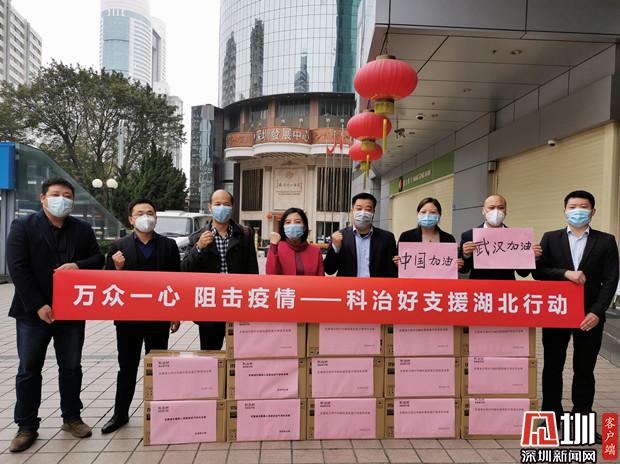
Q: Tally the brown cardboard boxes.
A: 14